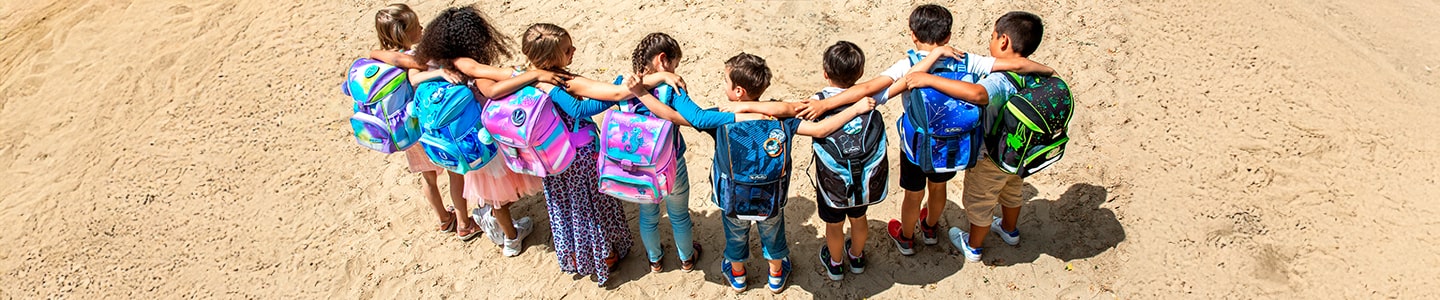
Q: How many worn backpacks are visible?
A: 8